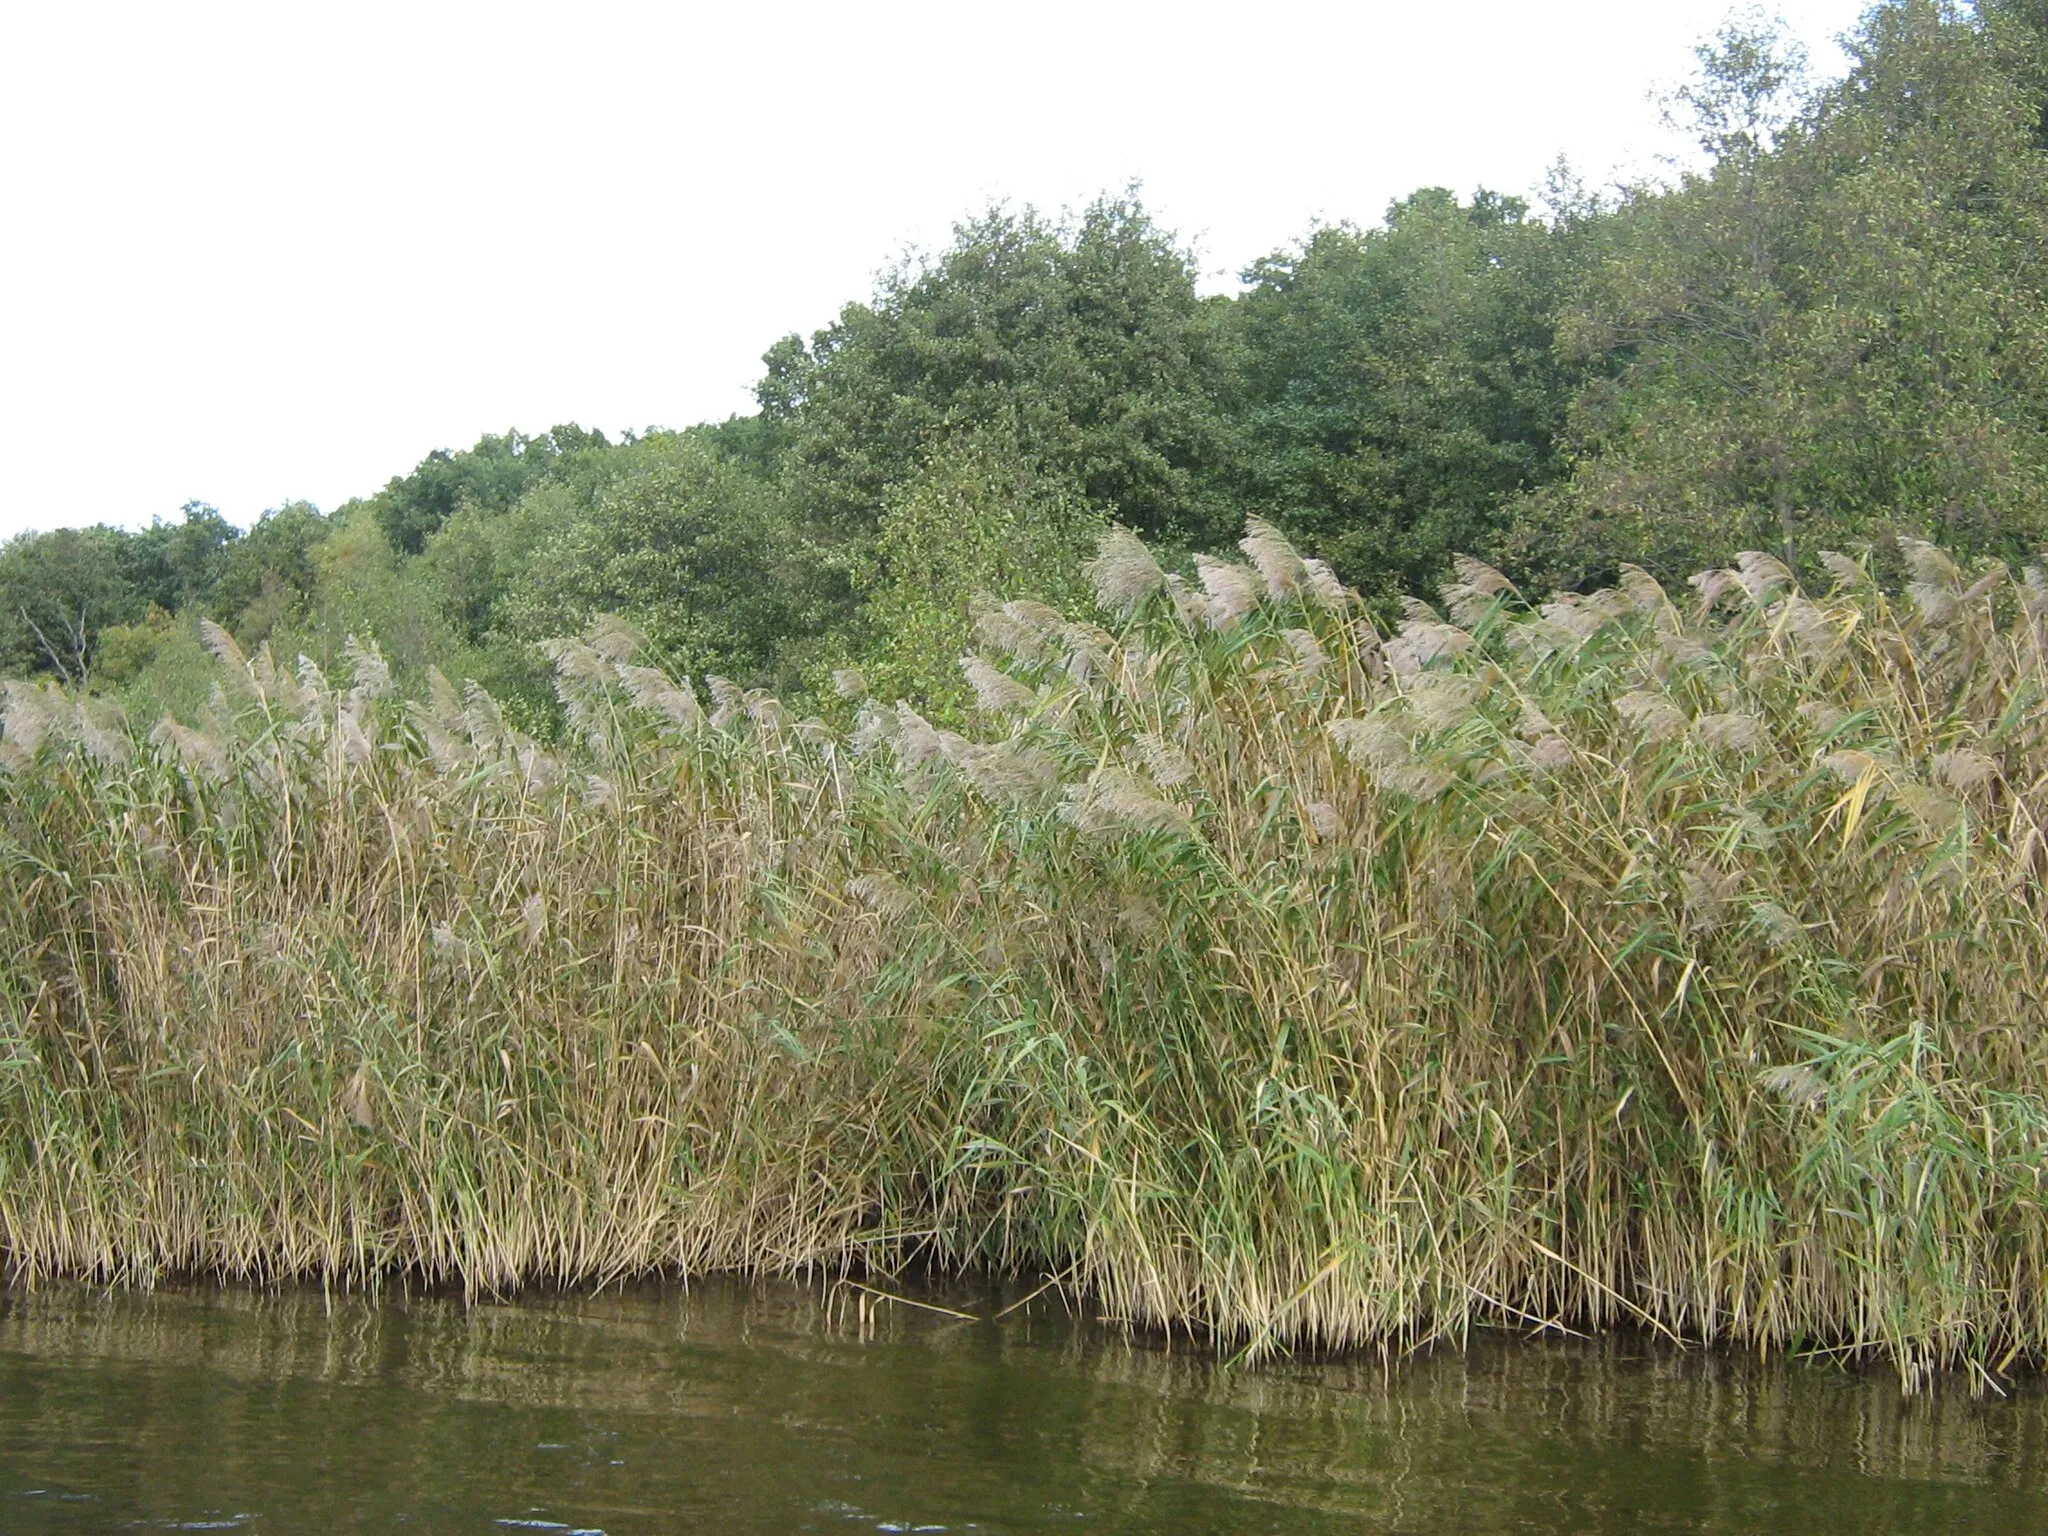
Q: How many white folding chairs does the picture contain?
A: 0